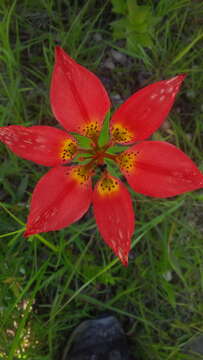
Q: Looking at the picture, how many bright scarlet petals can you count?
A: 6